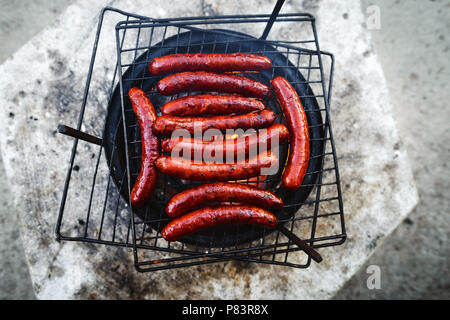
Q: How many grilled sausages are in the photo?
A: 10